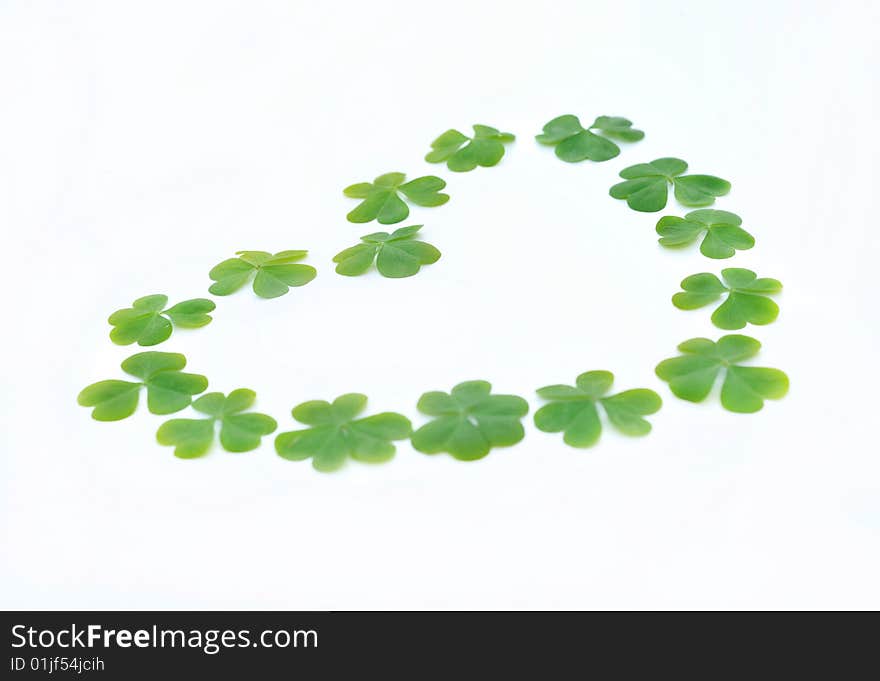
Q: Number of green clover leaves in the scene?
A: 15